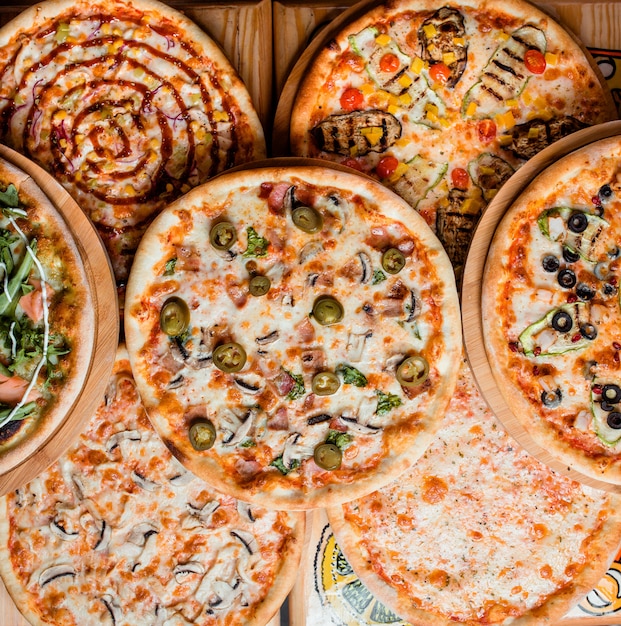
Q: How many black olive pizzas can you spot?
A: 1